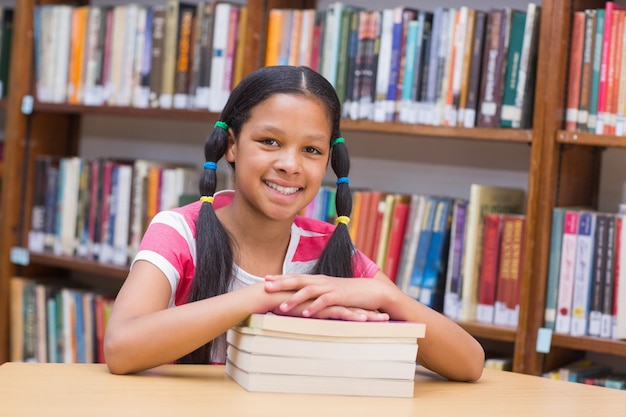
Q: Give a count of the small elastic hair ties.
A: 6